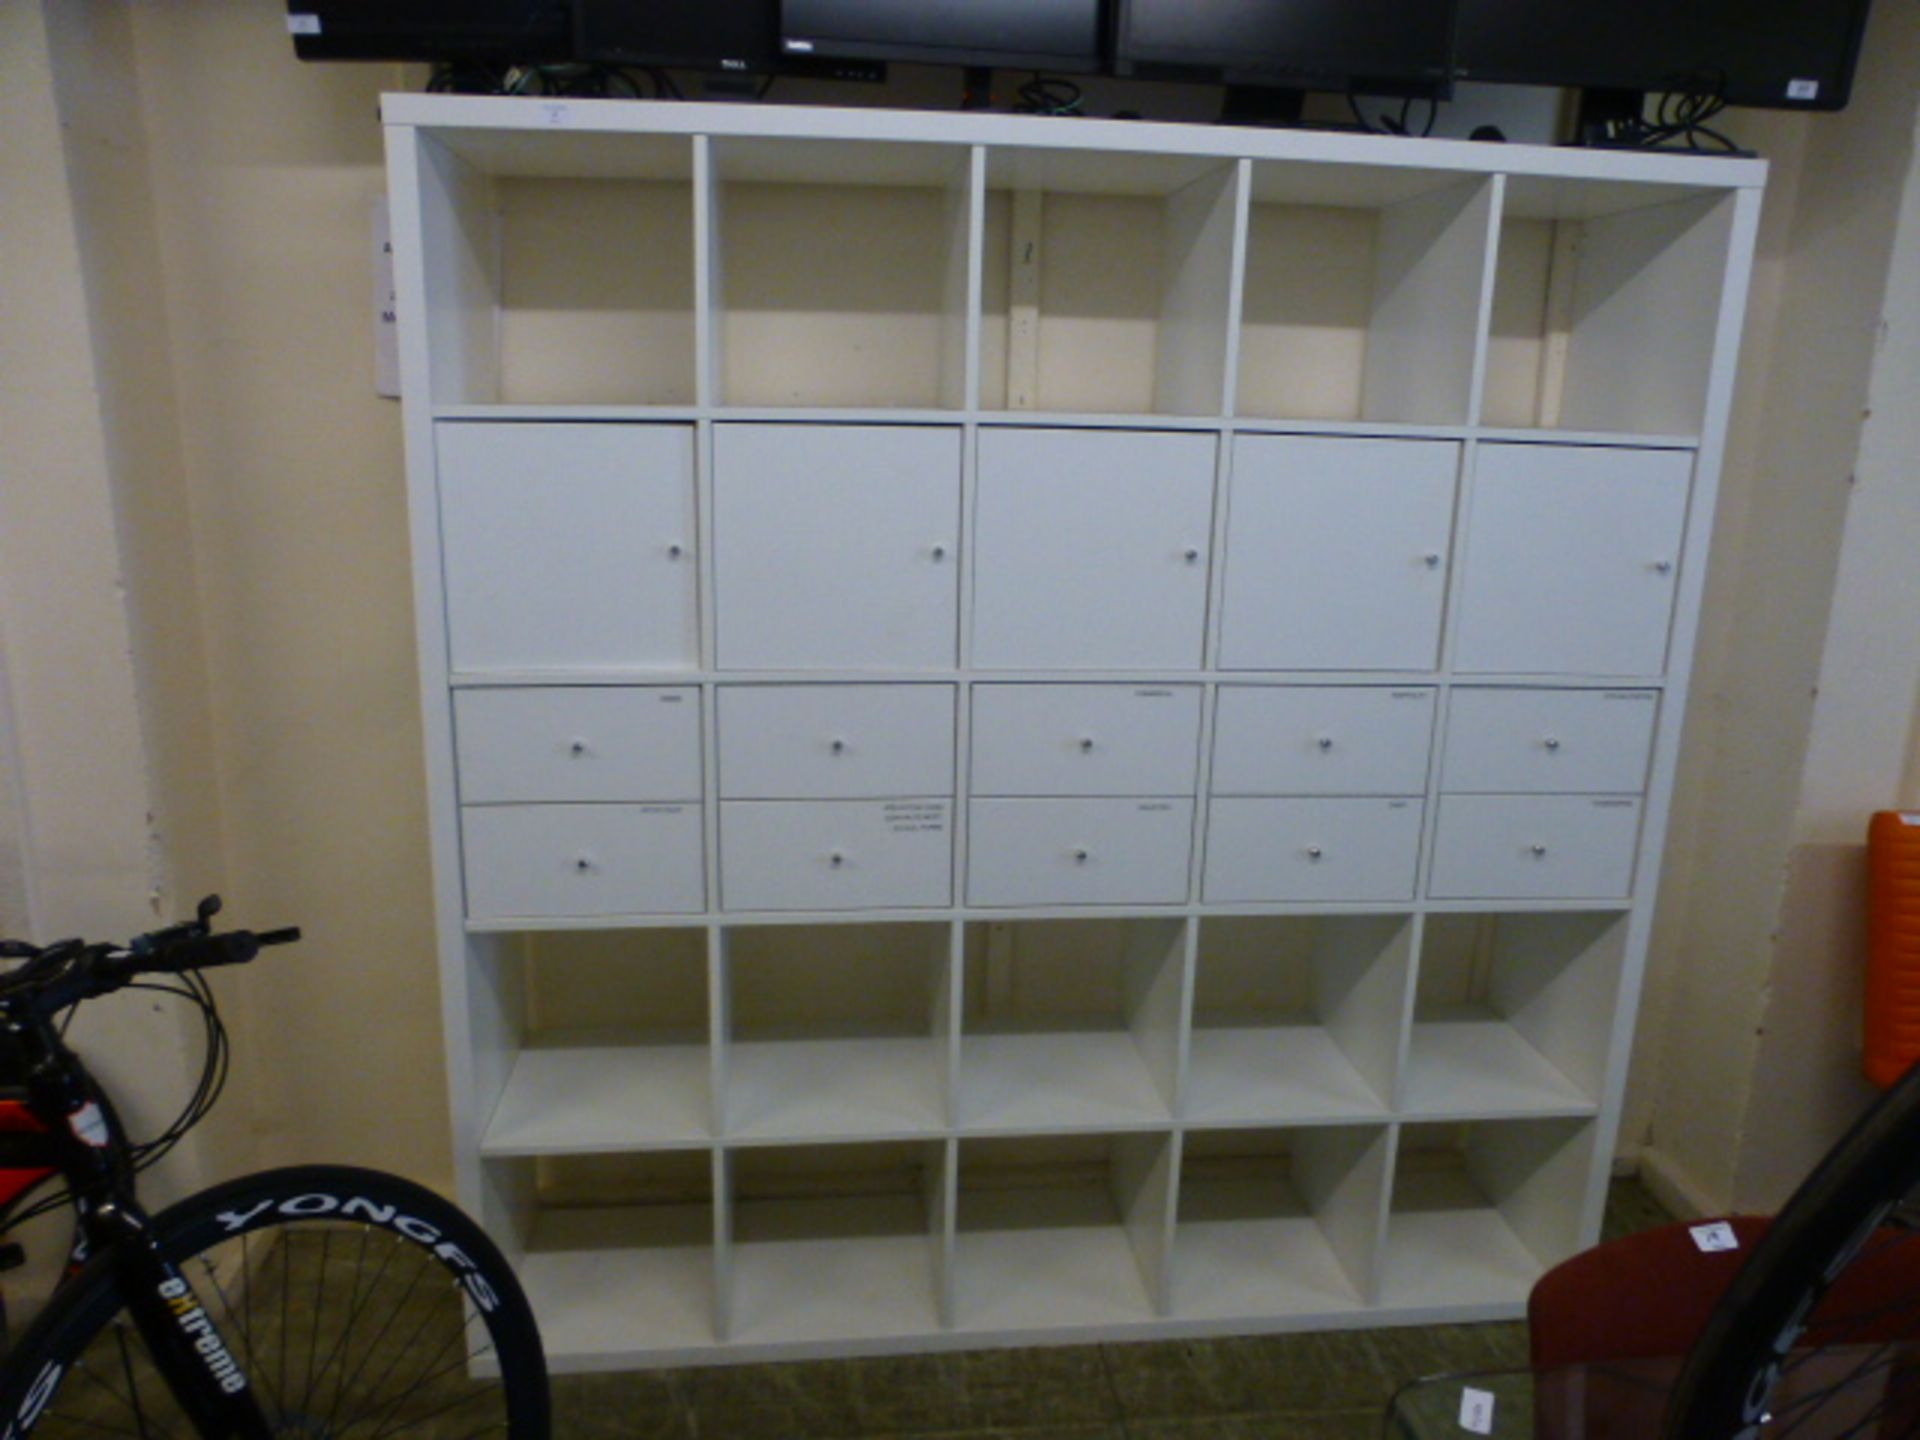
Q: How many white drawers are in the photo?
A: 10